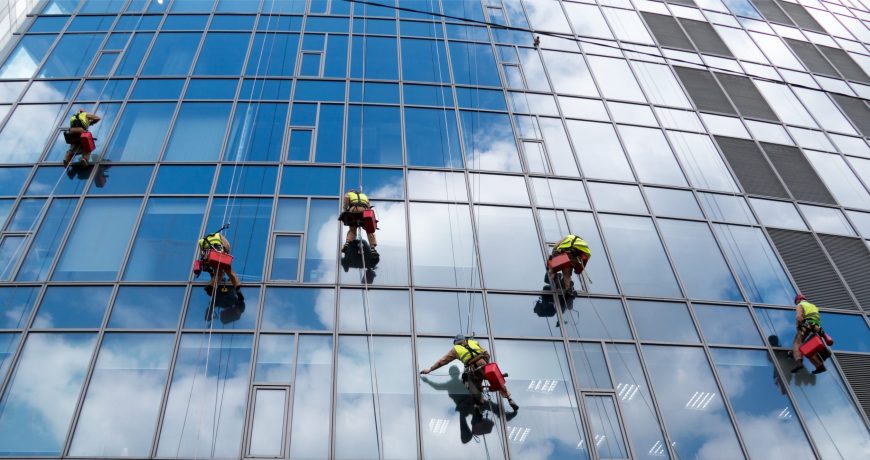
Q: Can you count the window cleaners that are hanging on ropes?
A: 6